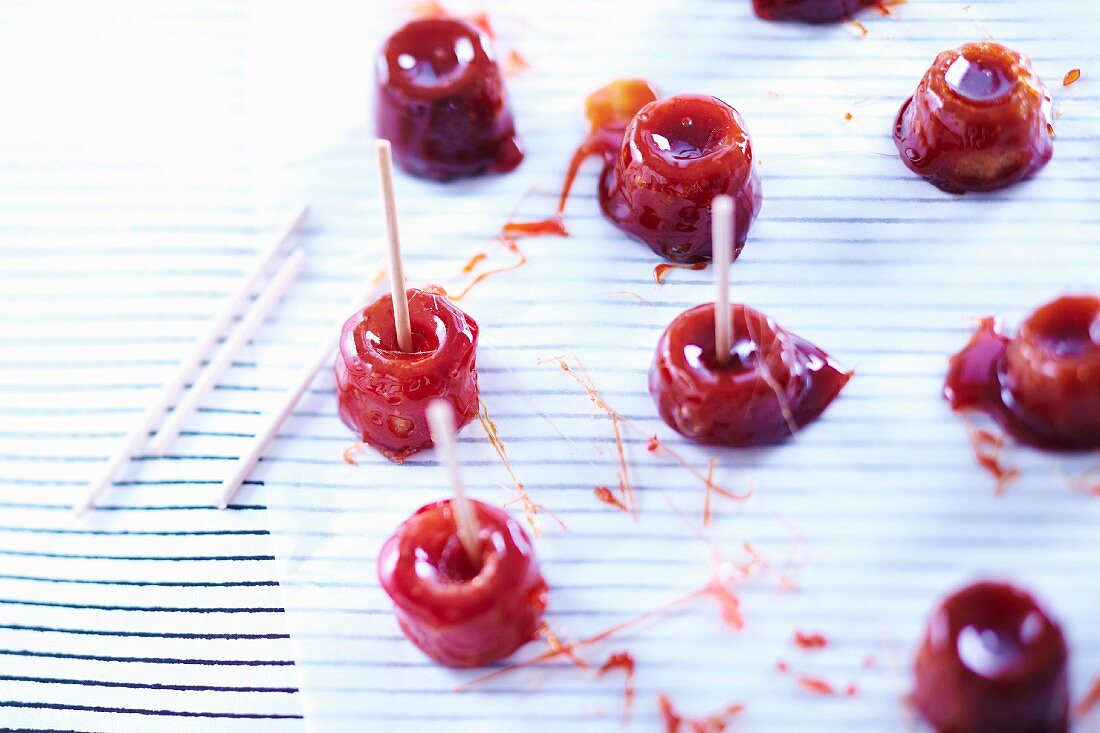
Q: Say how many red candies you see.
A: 9